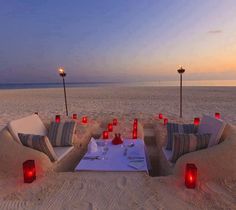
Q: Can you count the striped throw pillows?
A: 4